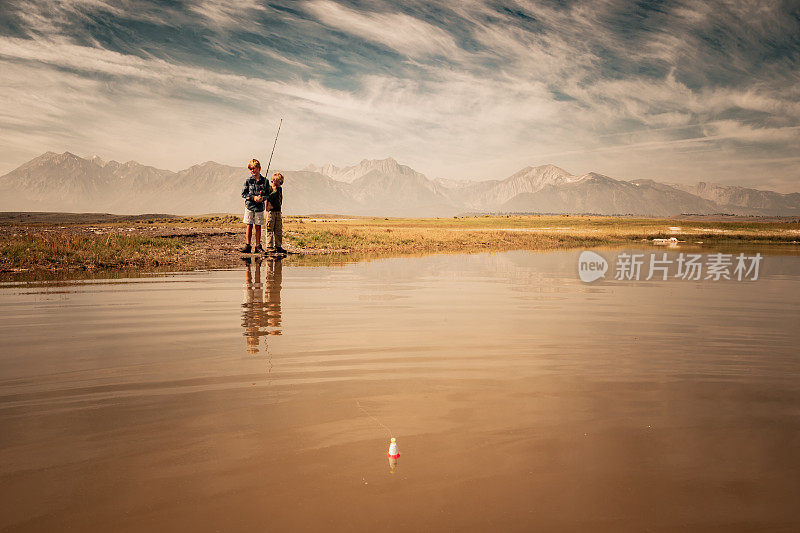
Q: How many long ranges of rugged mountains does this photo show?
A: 1